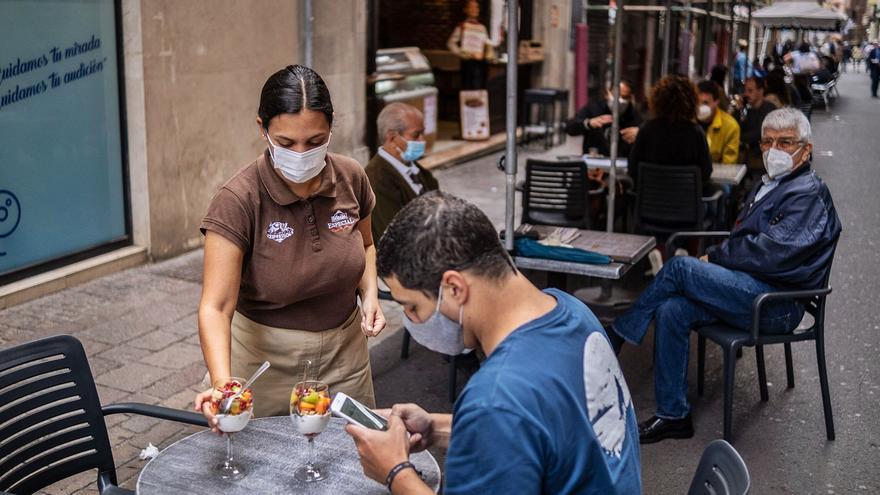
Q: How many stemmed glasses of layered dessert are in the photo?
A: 2